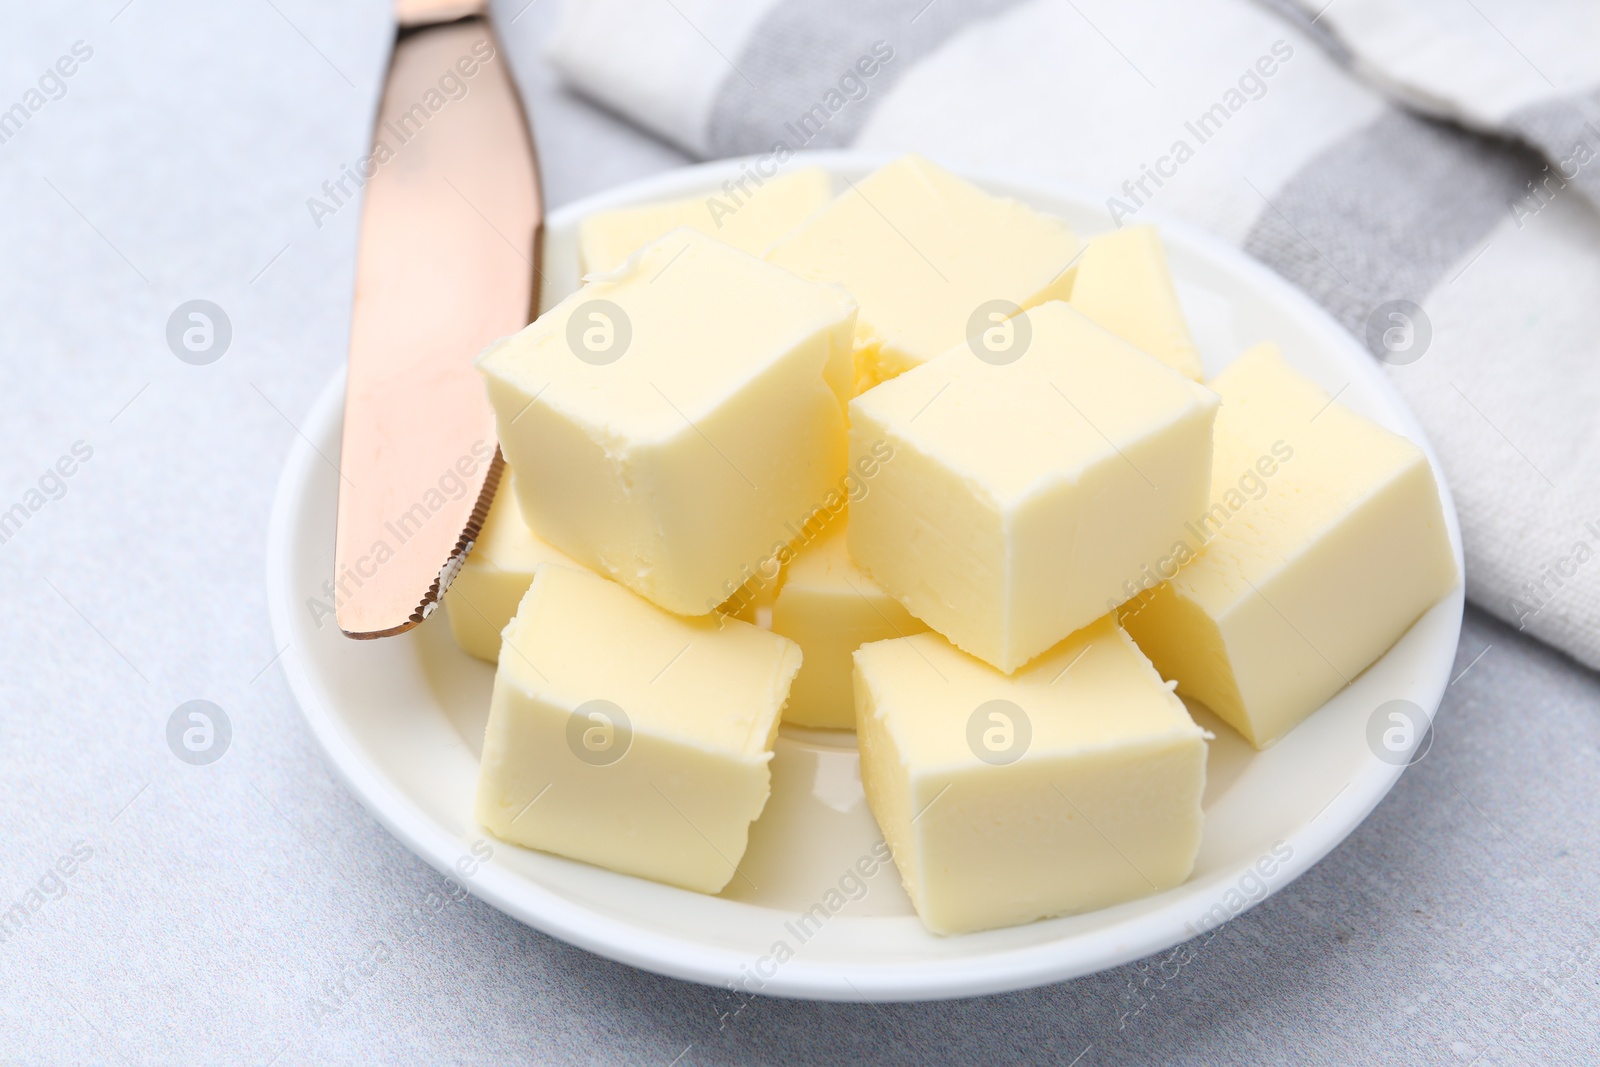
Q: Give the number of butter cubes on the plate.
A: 10